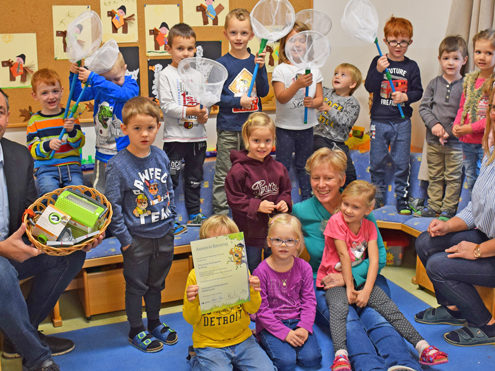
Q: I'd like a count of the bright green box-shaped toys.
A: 1